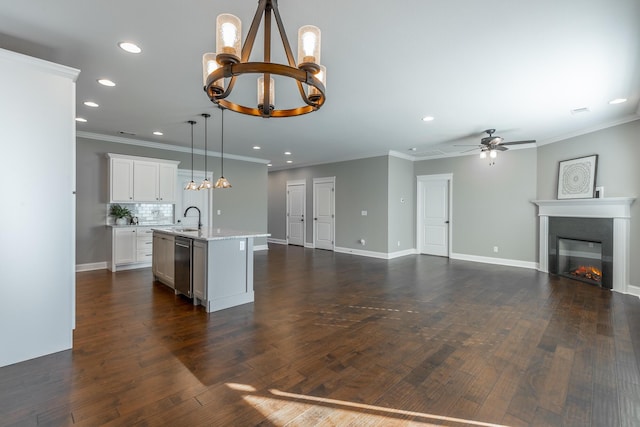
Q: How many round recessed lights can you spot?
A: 11